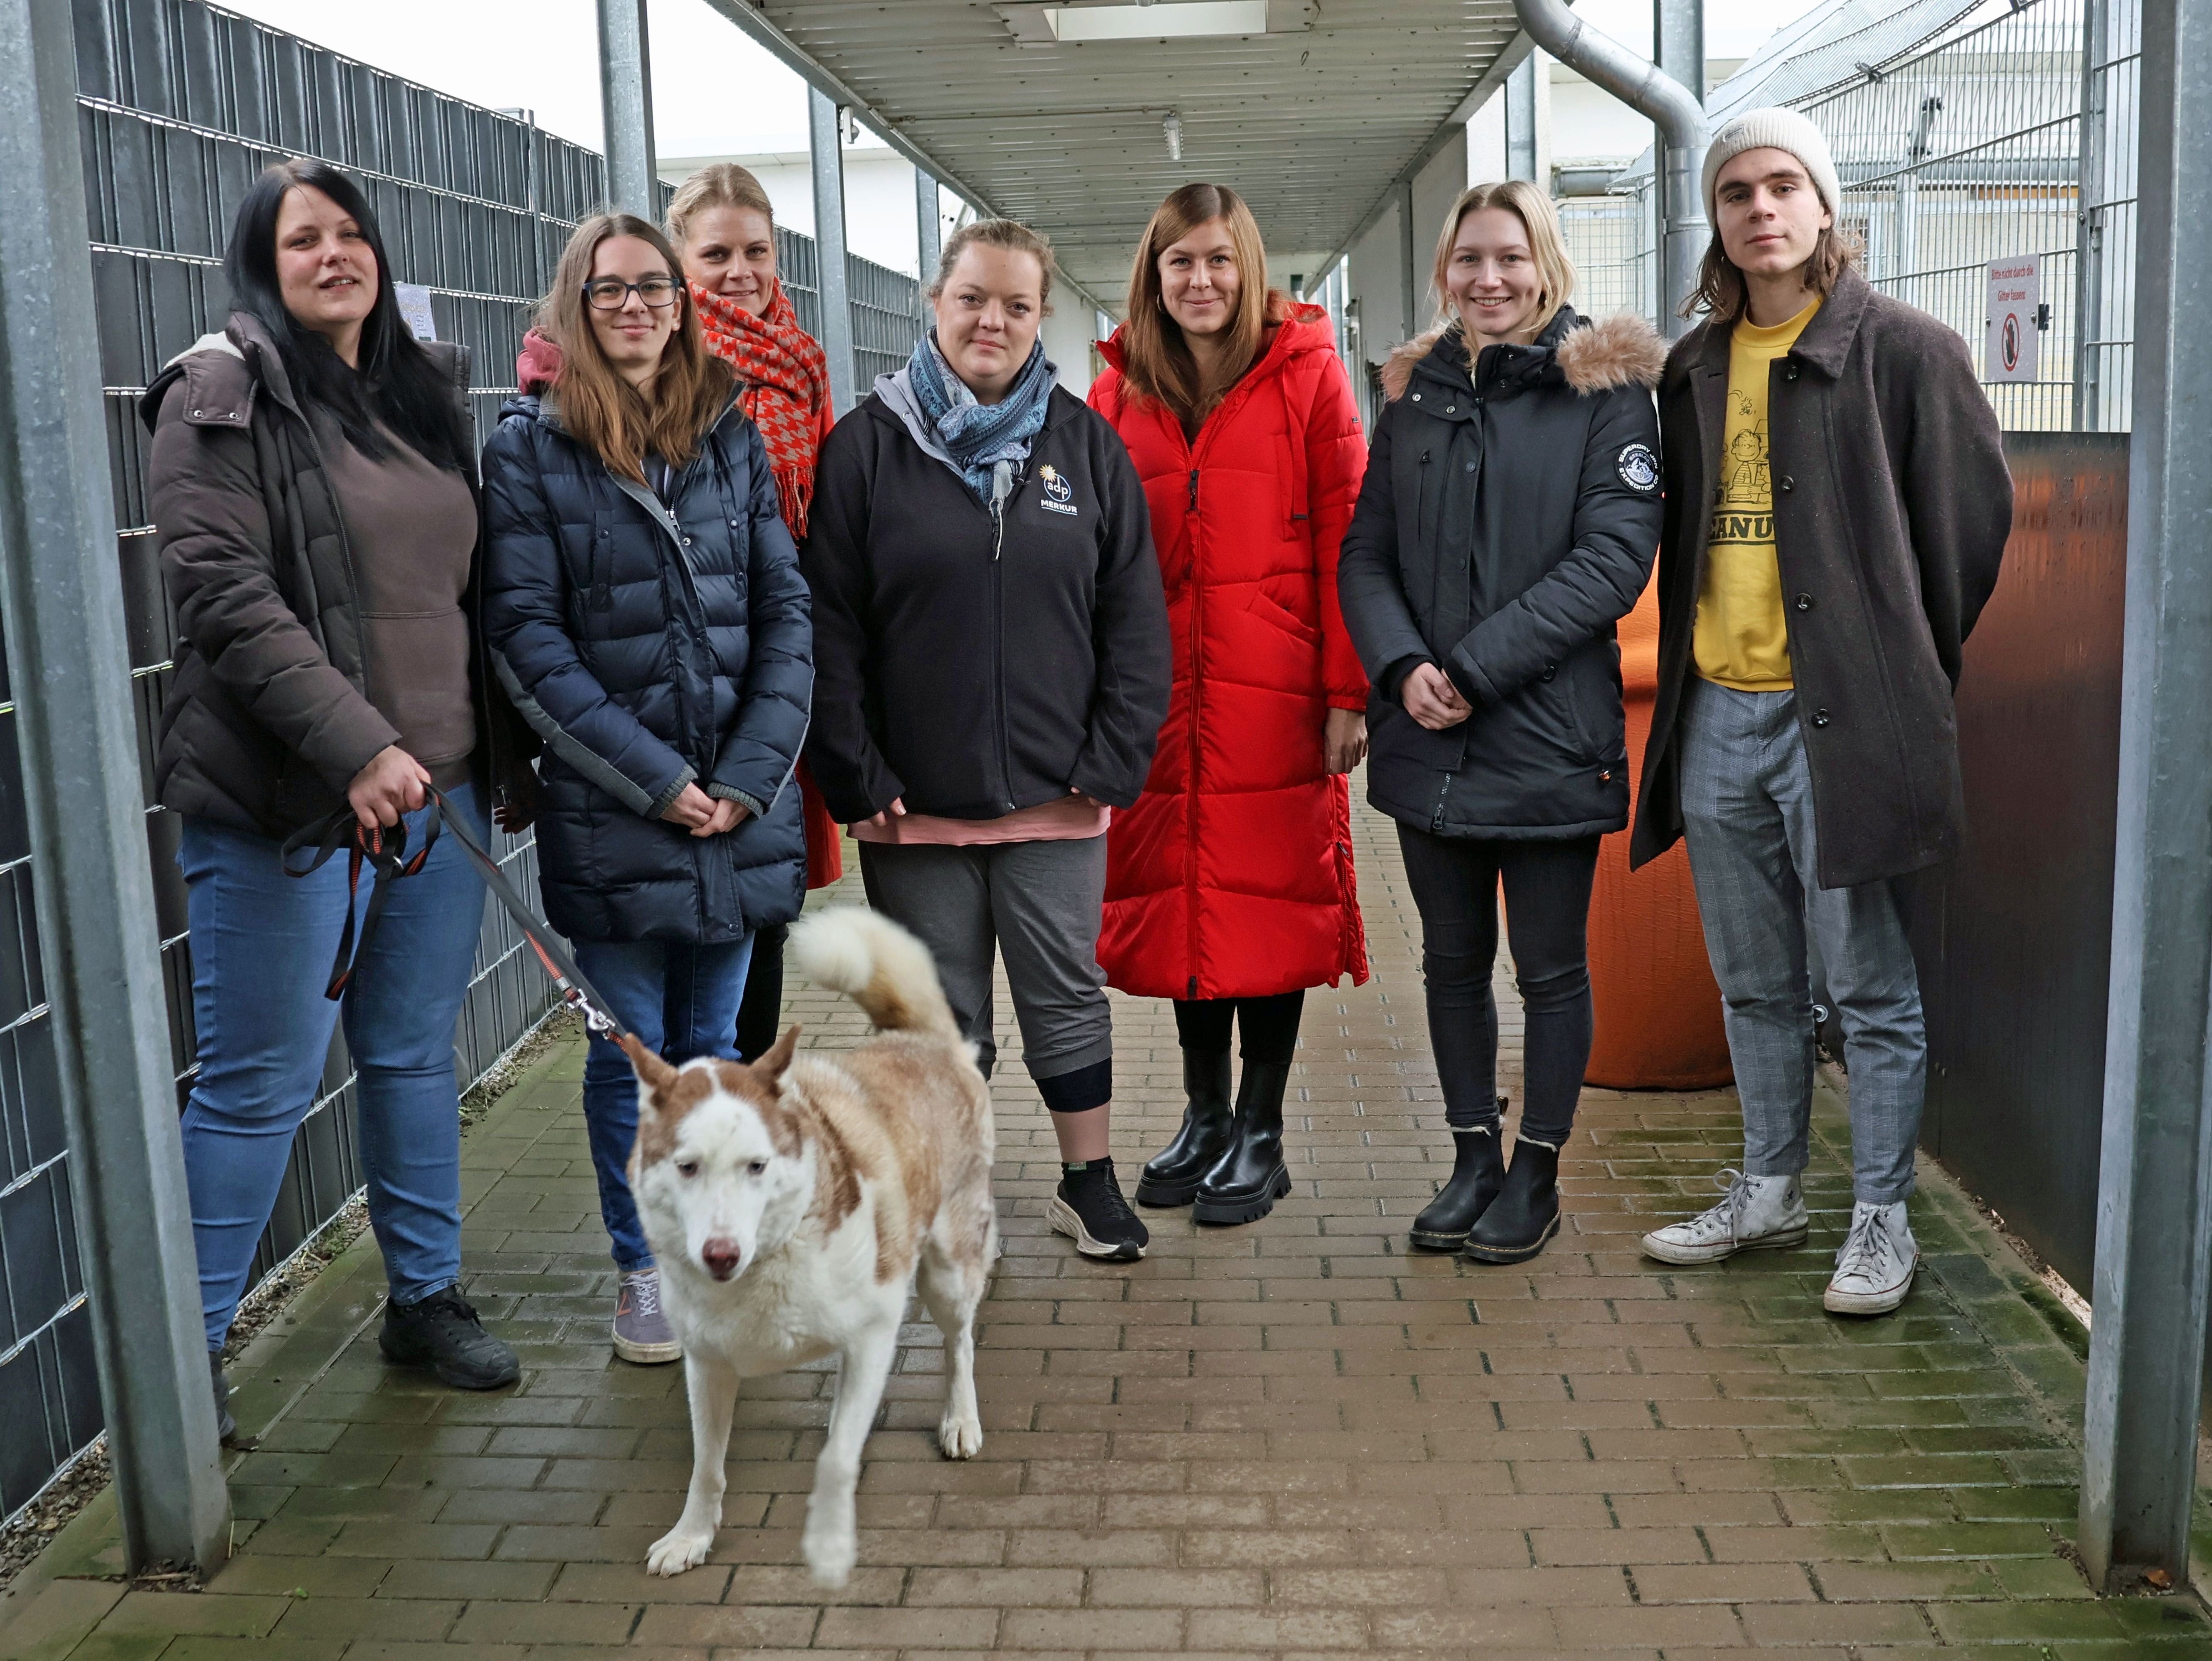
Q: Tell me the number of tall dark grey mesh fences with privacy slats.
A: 1